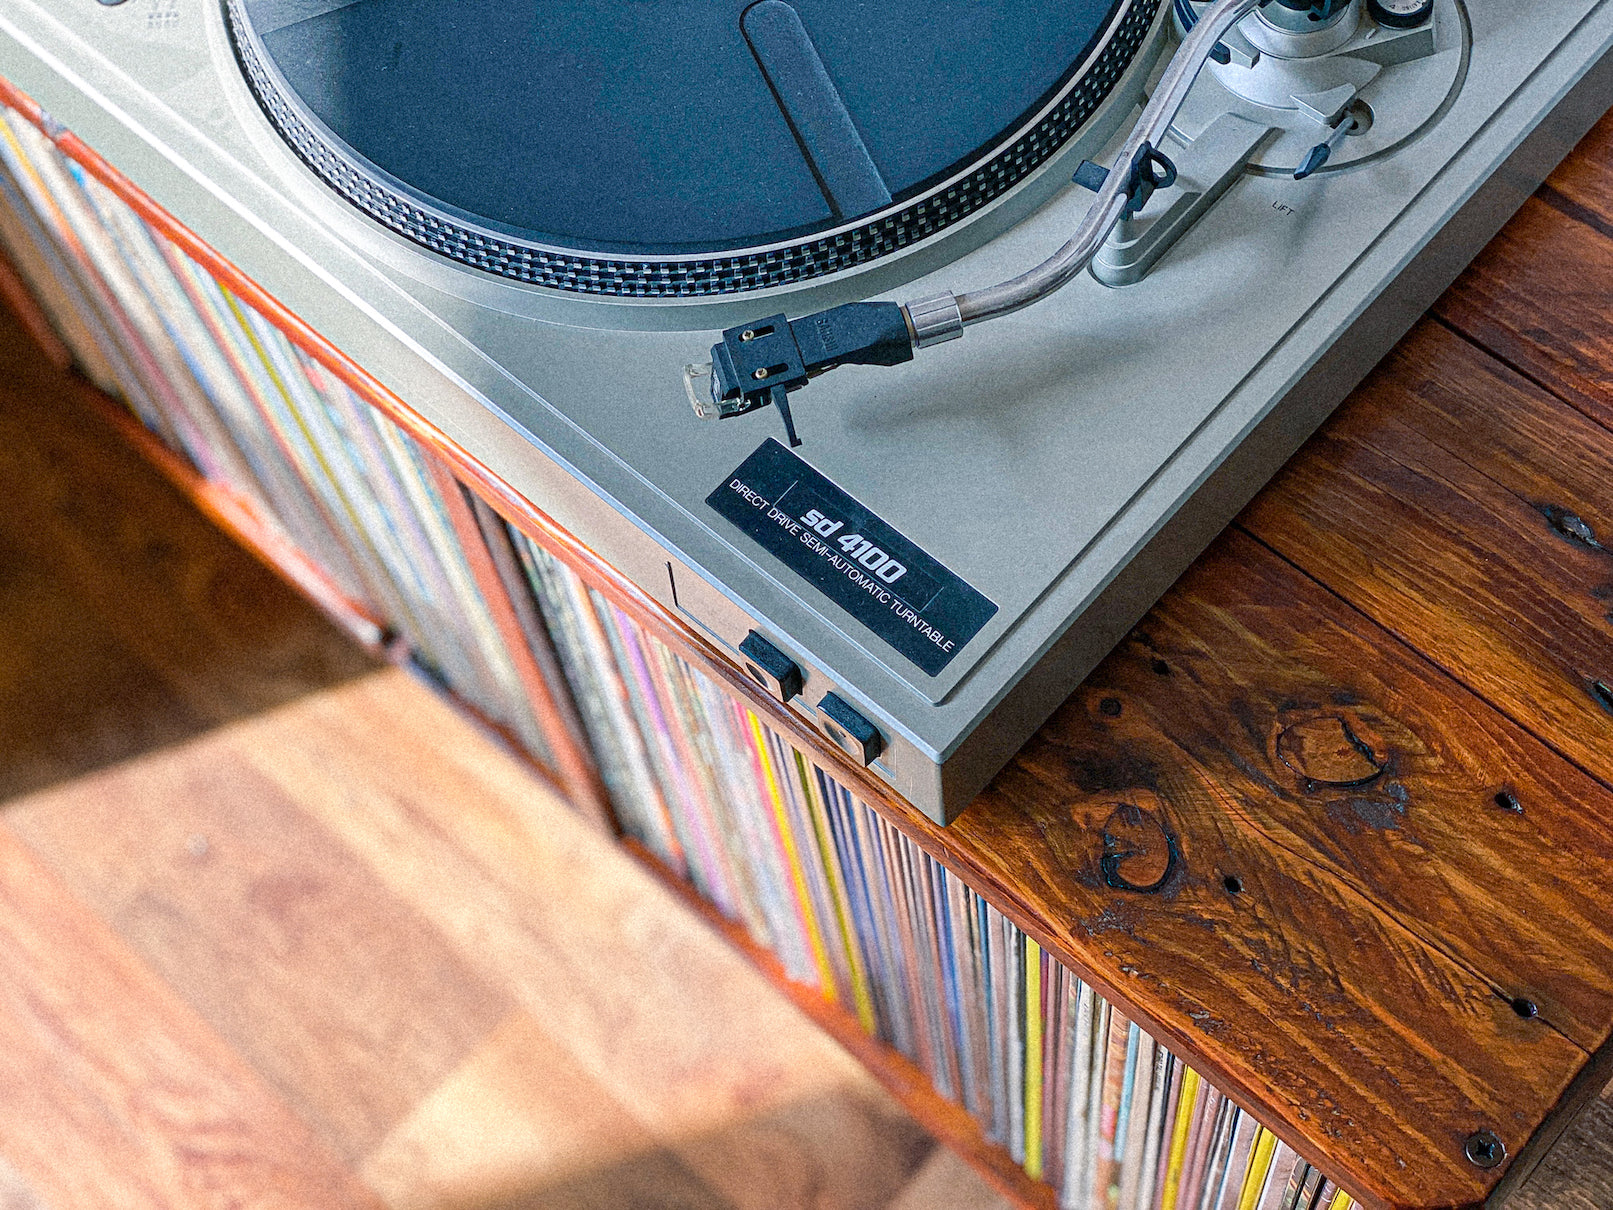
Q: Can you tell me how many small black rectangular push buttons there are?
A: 2